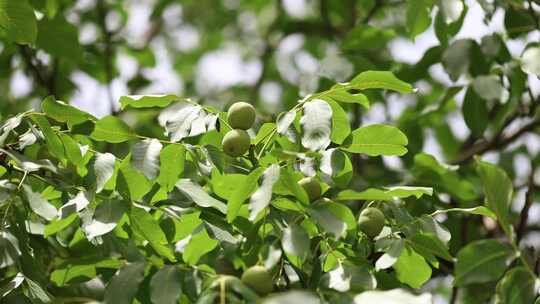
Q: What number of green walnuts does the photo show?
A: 5